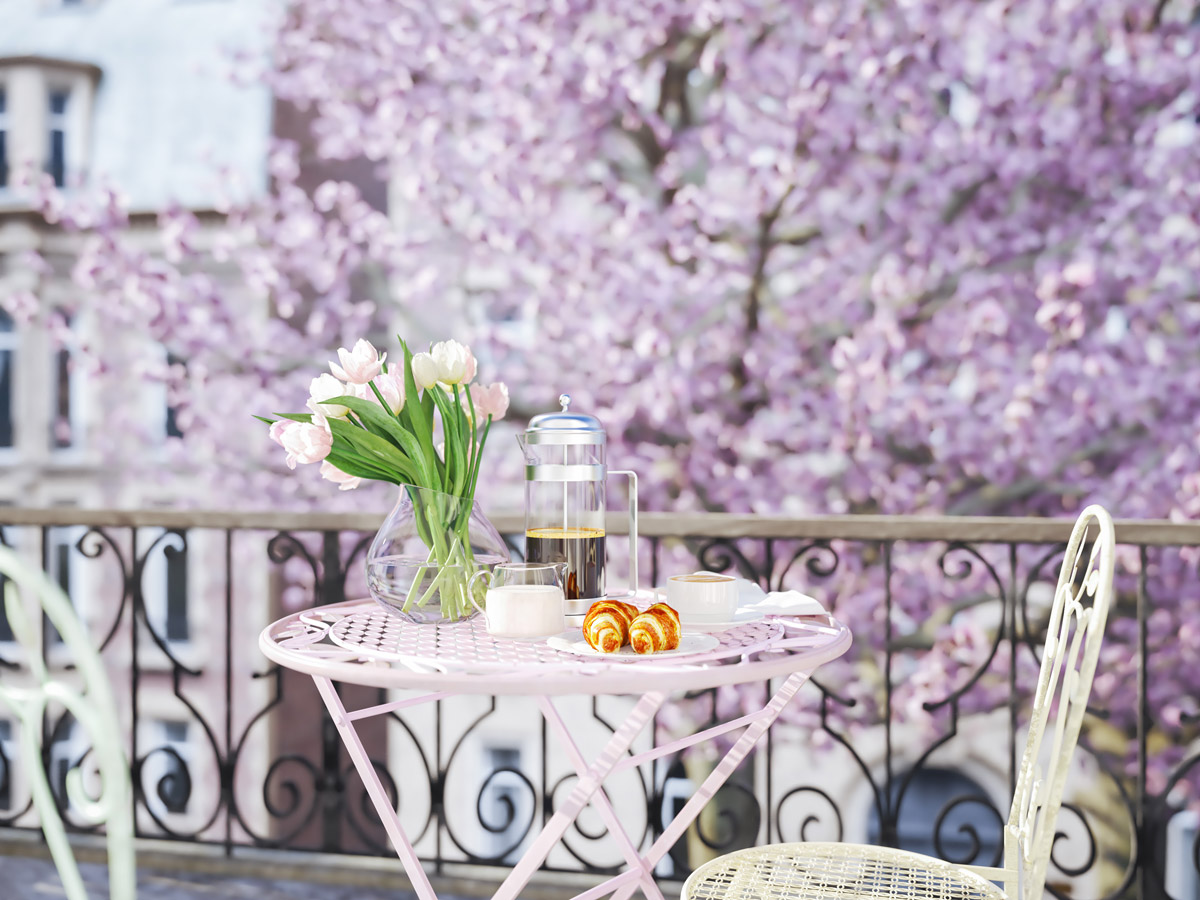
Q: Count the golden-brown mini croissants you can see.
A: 2